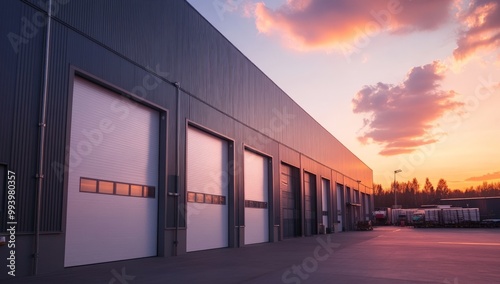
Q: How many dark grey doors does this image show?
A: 2